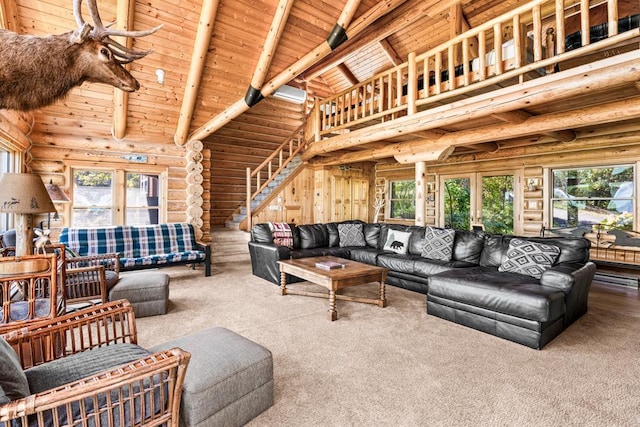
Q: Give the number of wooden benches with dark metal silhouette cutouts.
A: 1